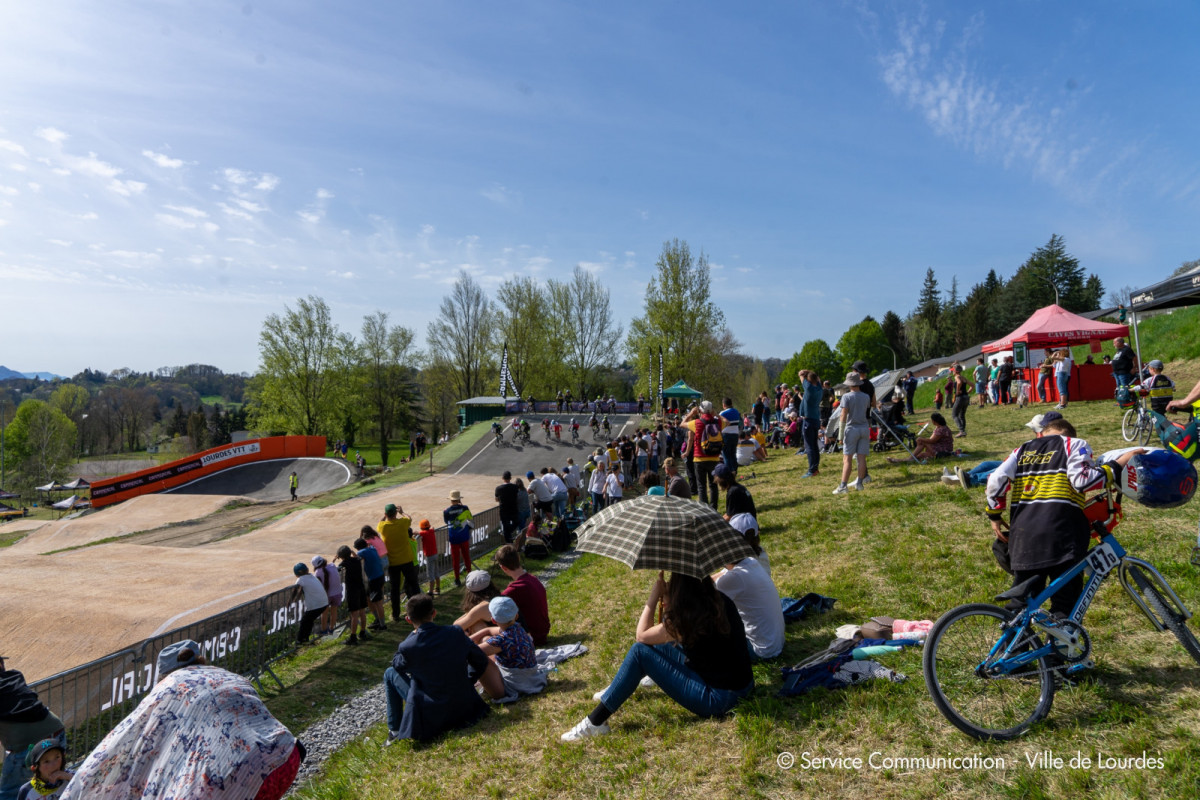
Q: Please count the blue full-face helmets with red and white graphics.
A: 1